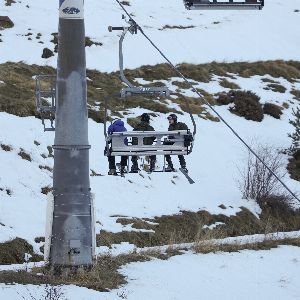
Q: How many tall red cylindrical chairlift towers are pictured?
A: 0